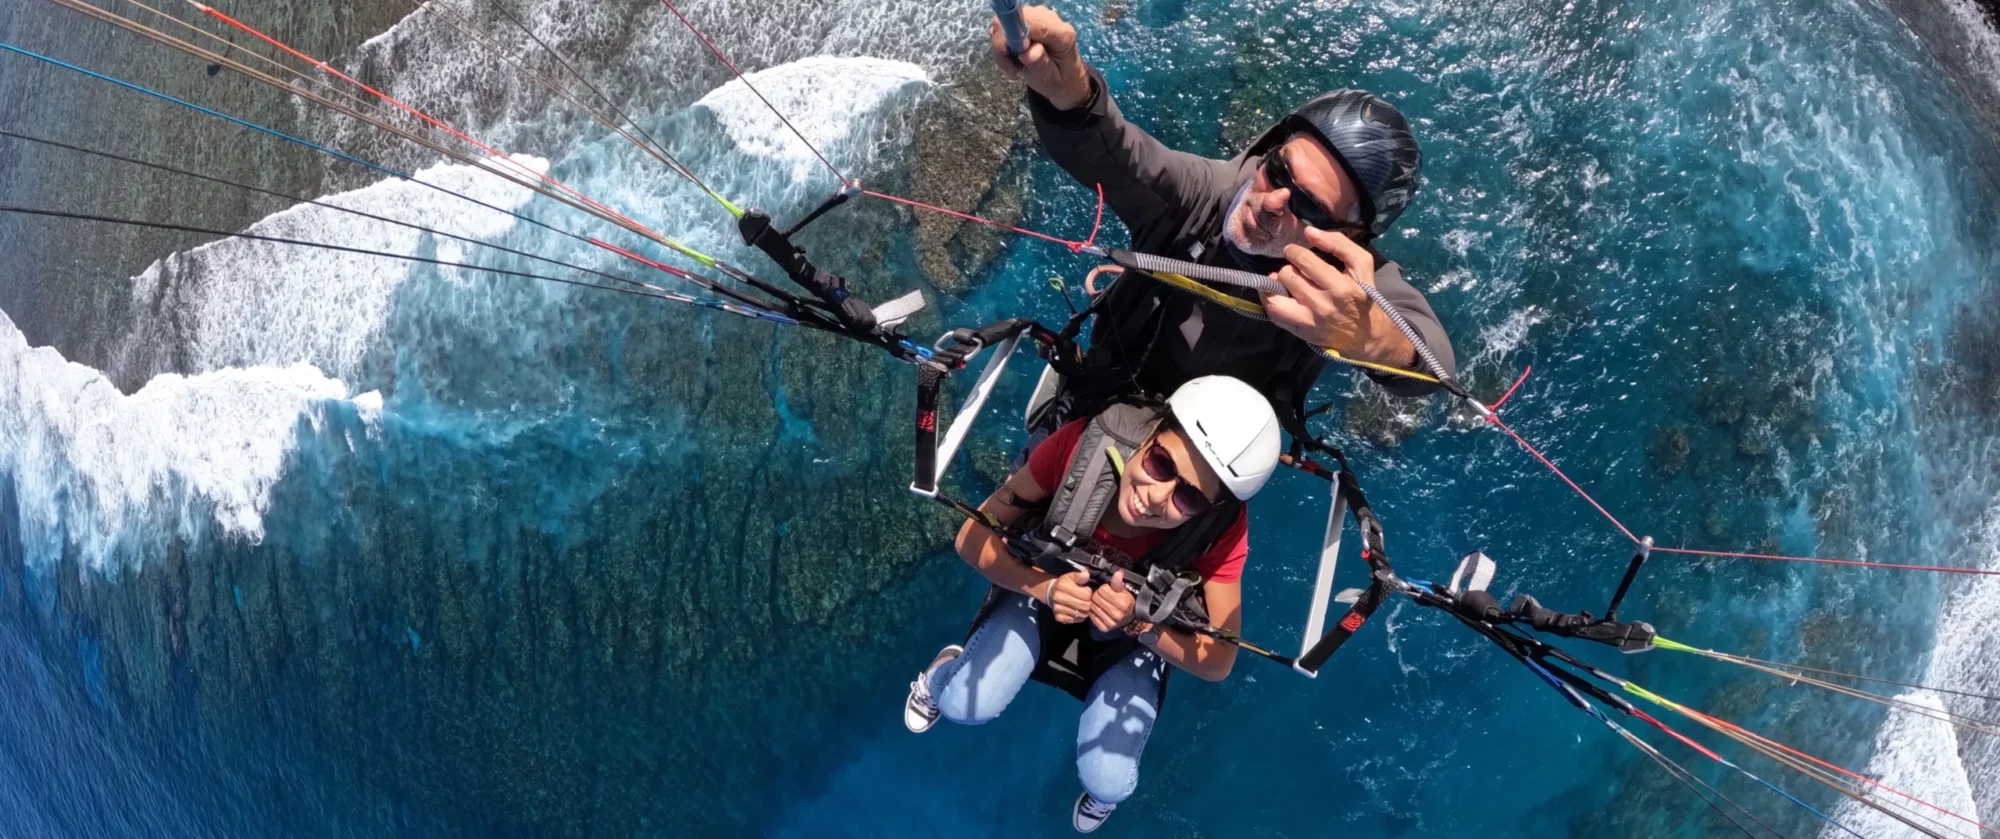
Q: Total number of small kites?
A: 0